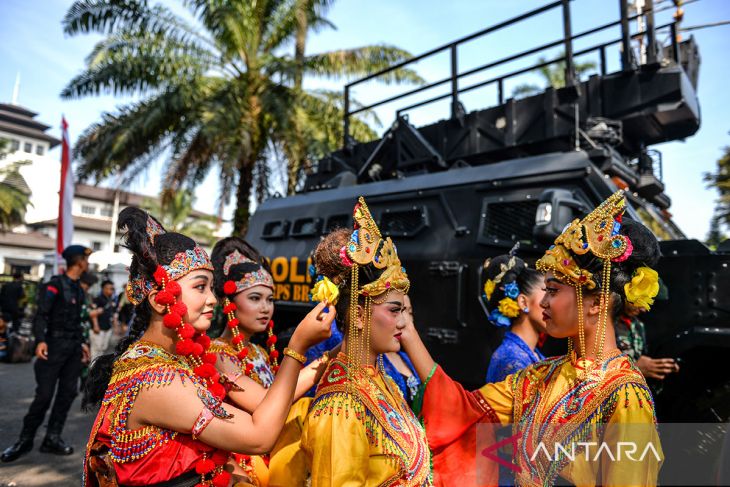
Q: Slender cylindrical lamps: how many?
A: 0